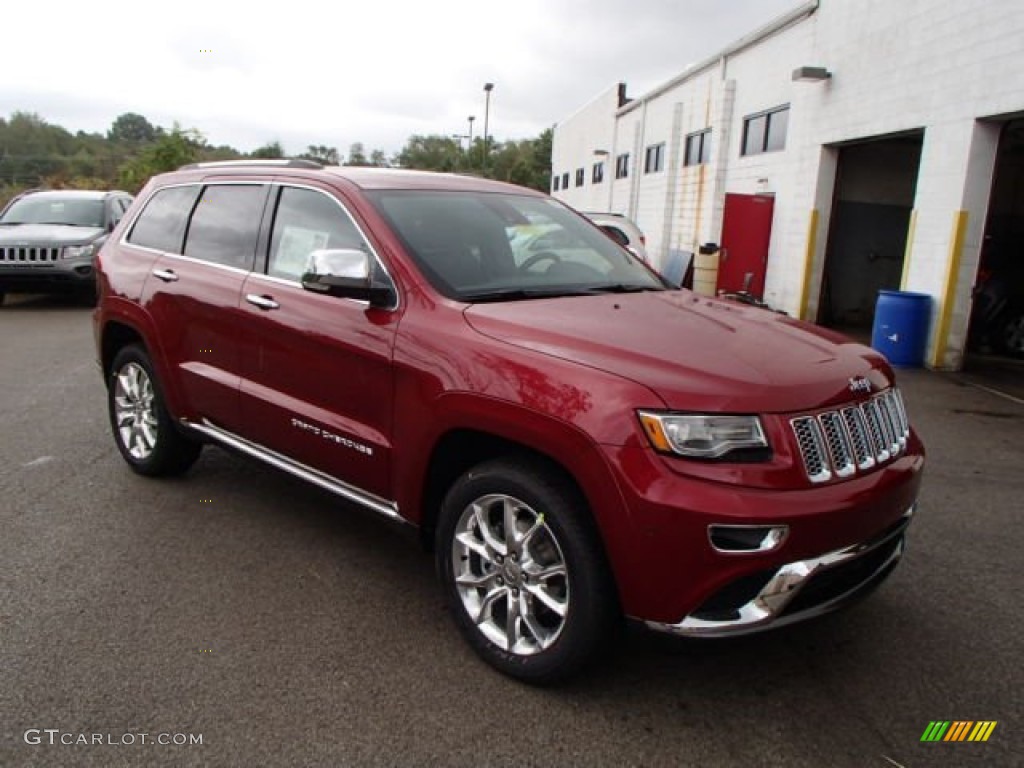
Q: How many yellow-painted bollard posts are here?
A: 3